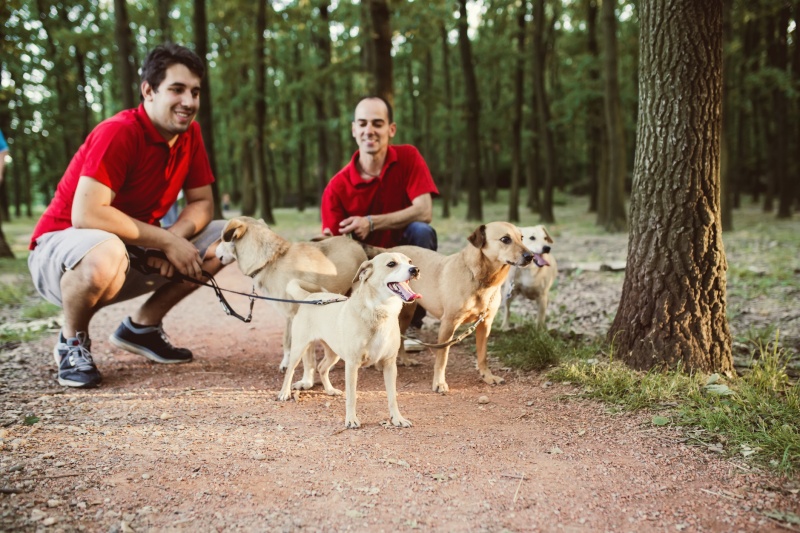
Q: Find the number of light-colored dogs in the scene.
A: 4